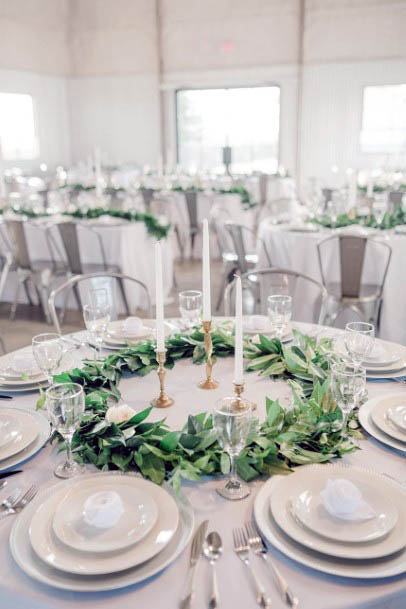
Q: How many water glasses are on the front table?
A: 8